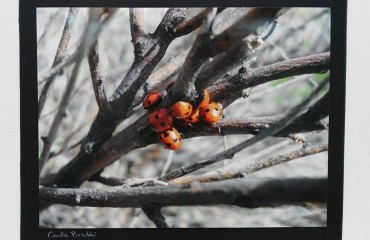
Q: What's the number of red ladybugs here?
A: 7